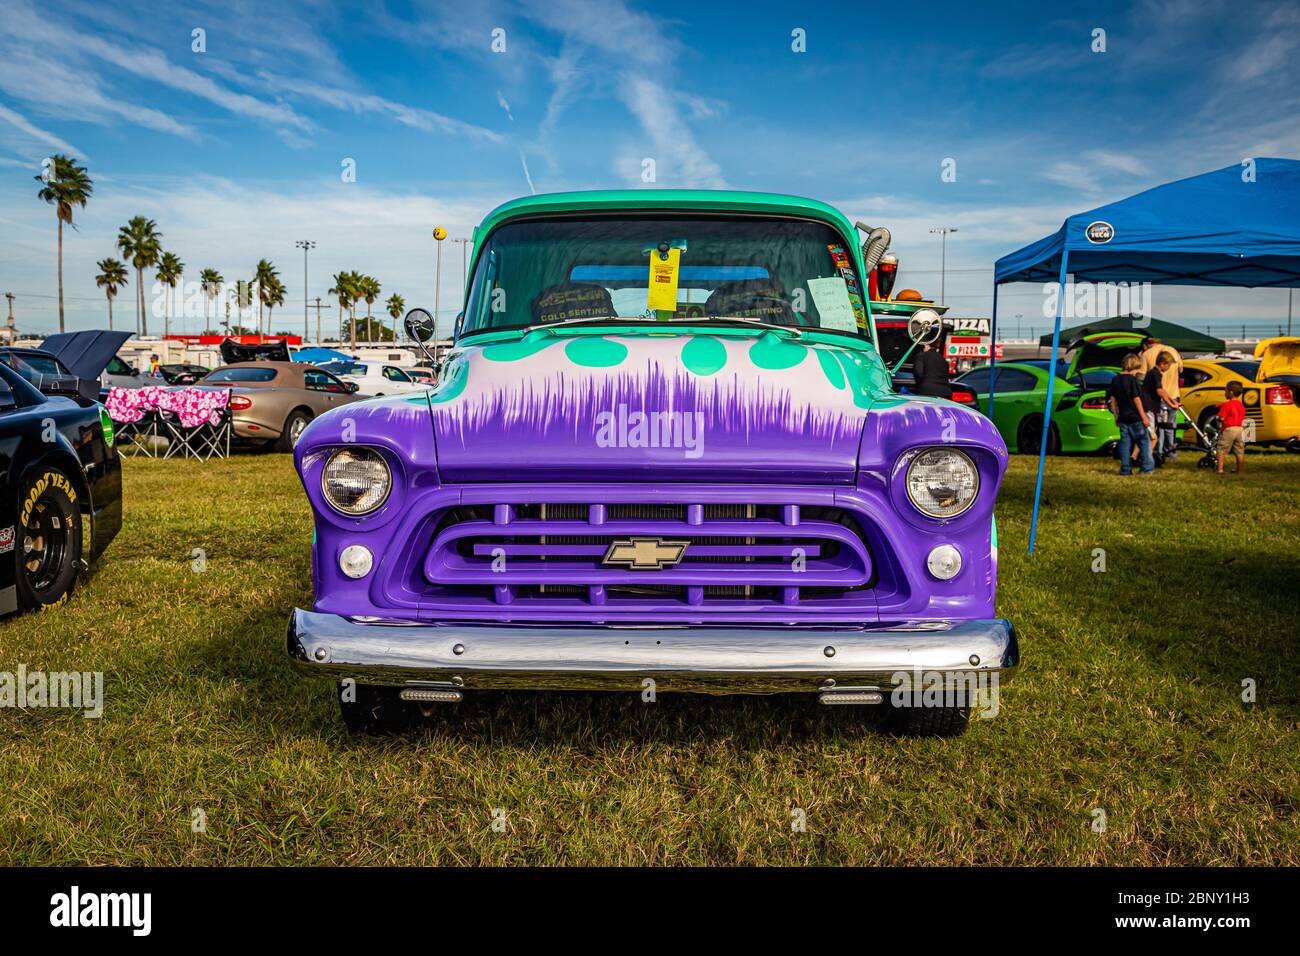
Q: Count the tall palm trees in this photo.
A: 12